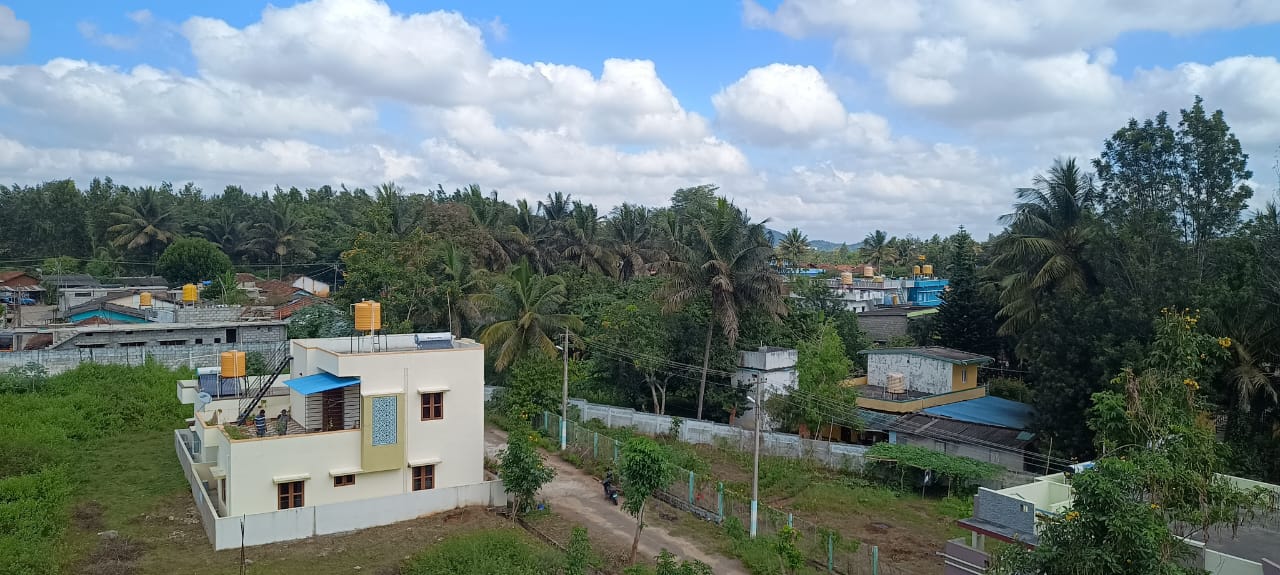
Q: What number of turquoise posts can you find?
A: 9